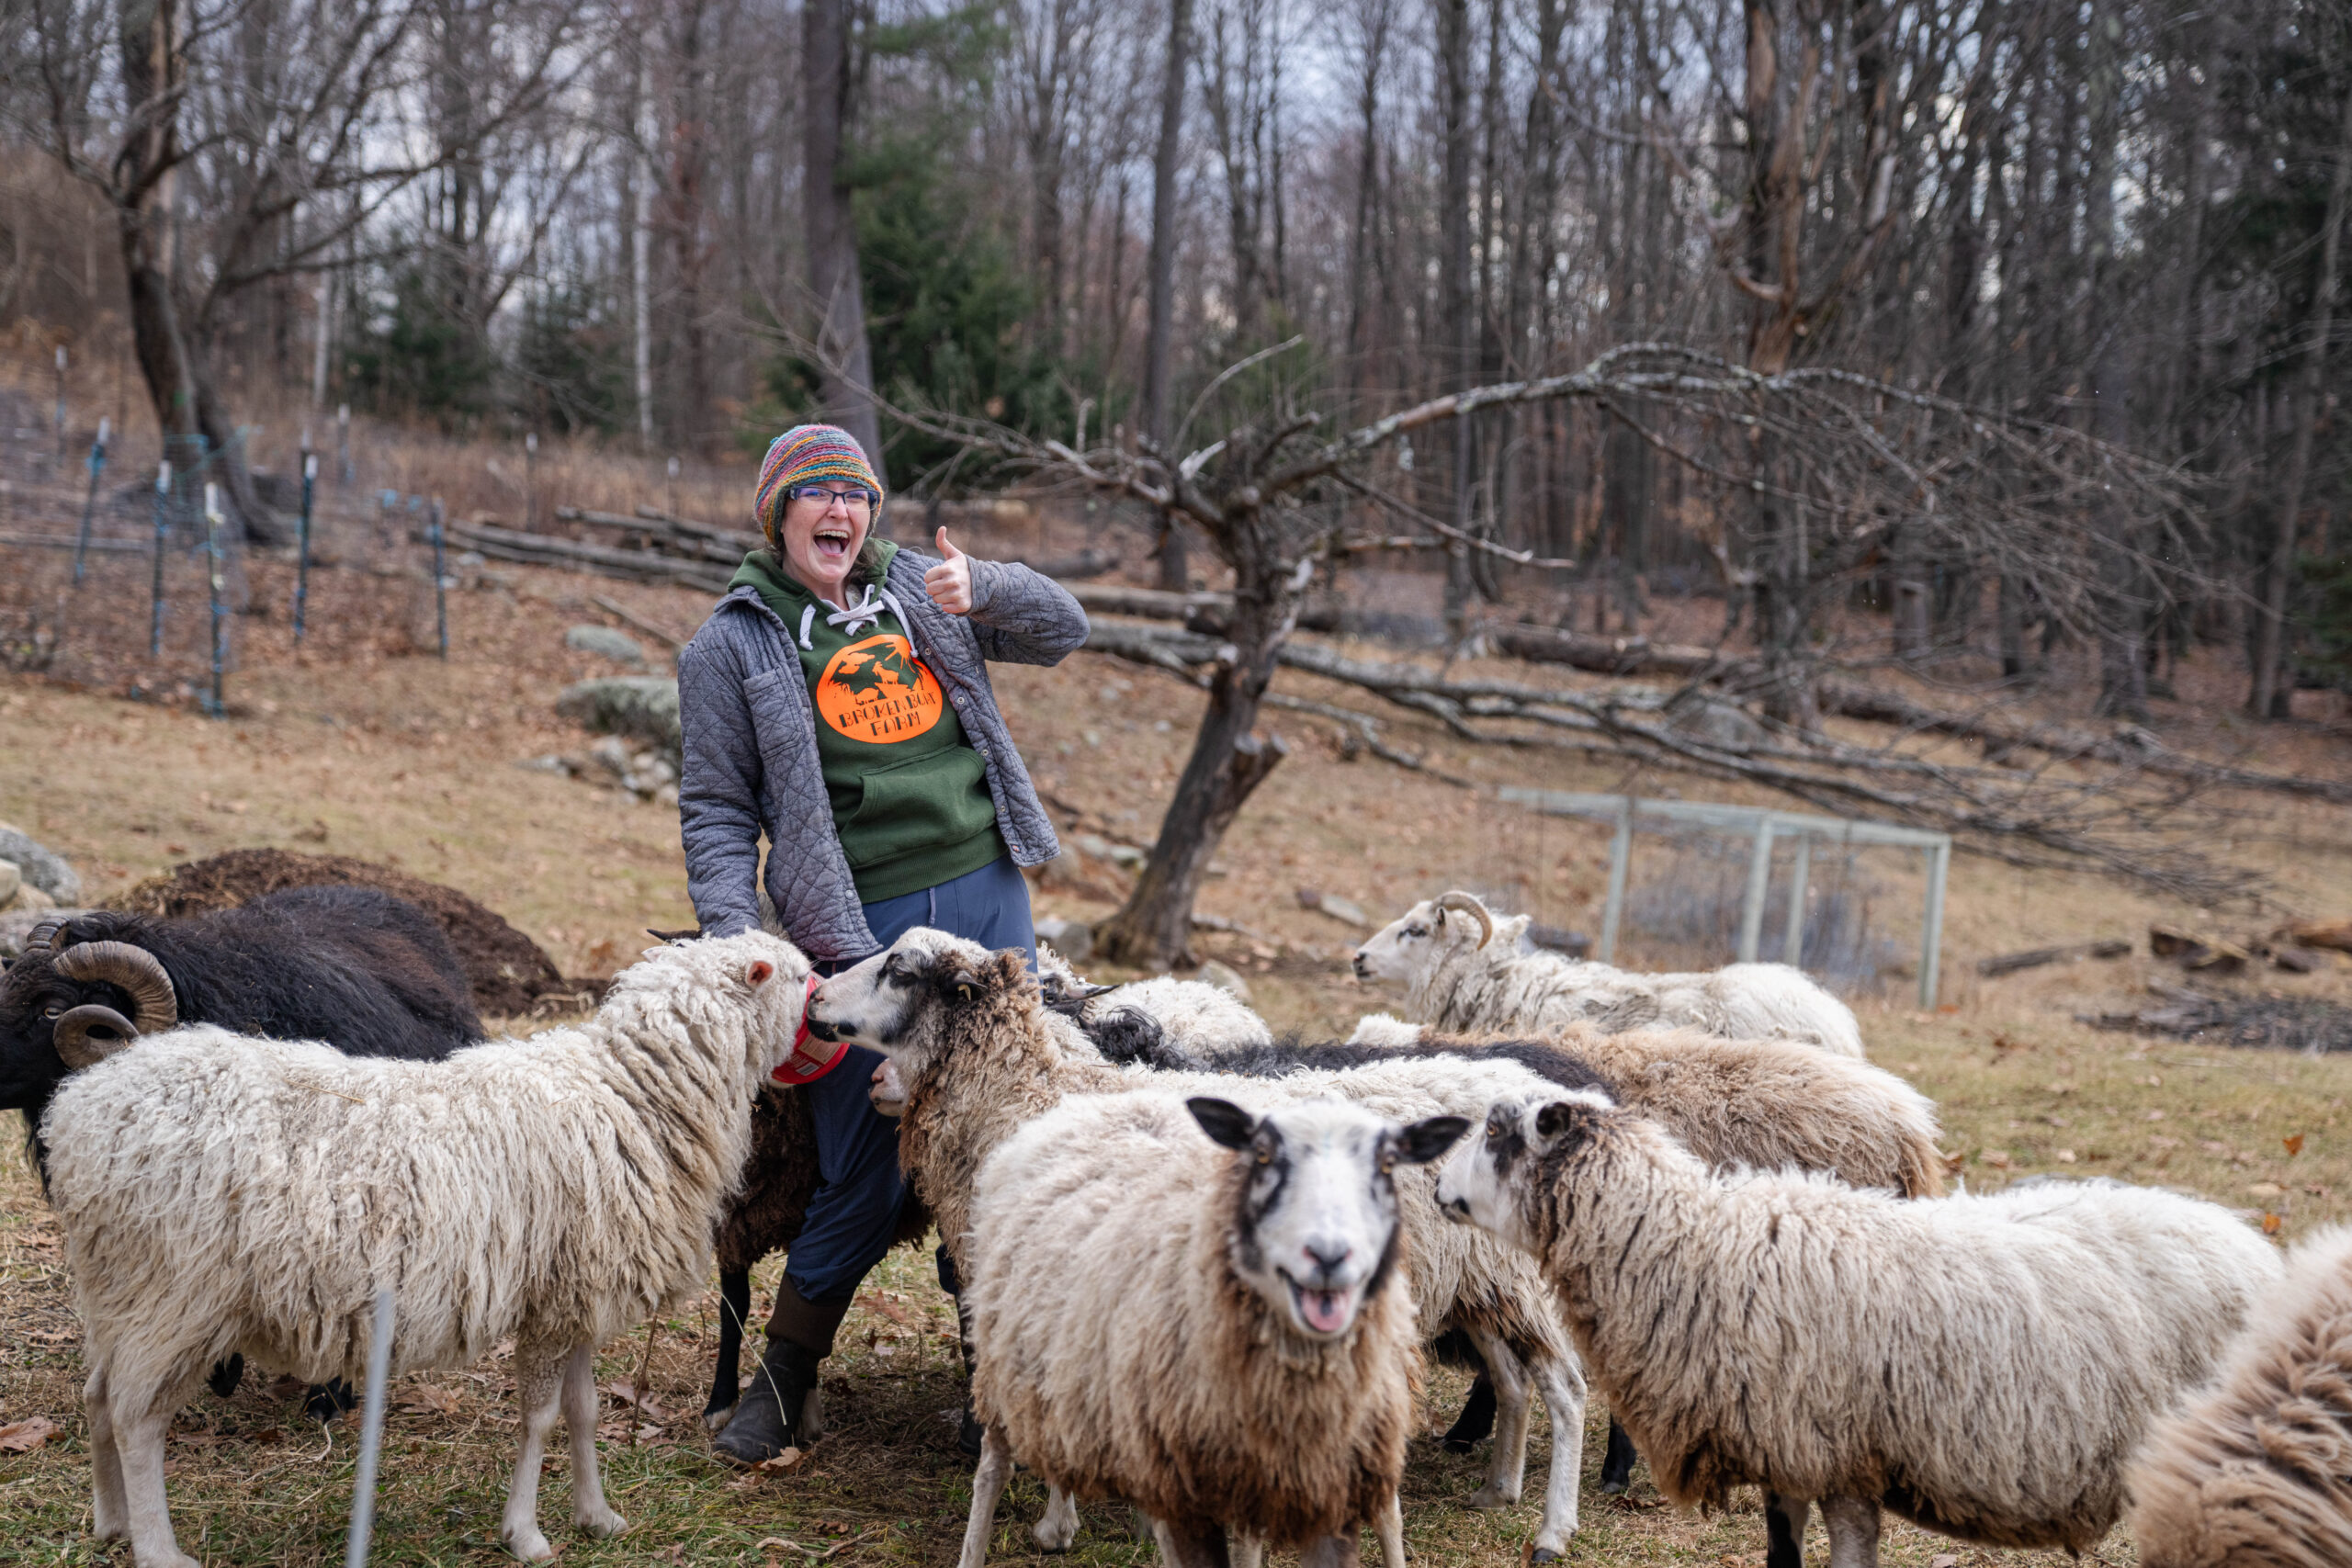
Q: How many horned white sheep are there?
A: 1